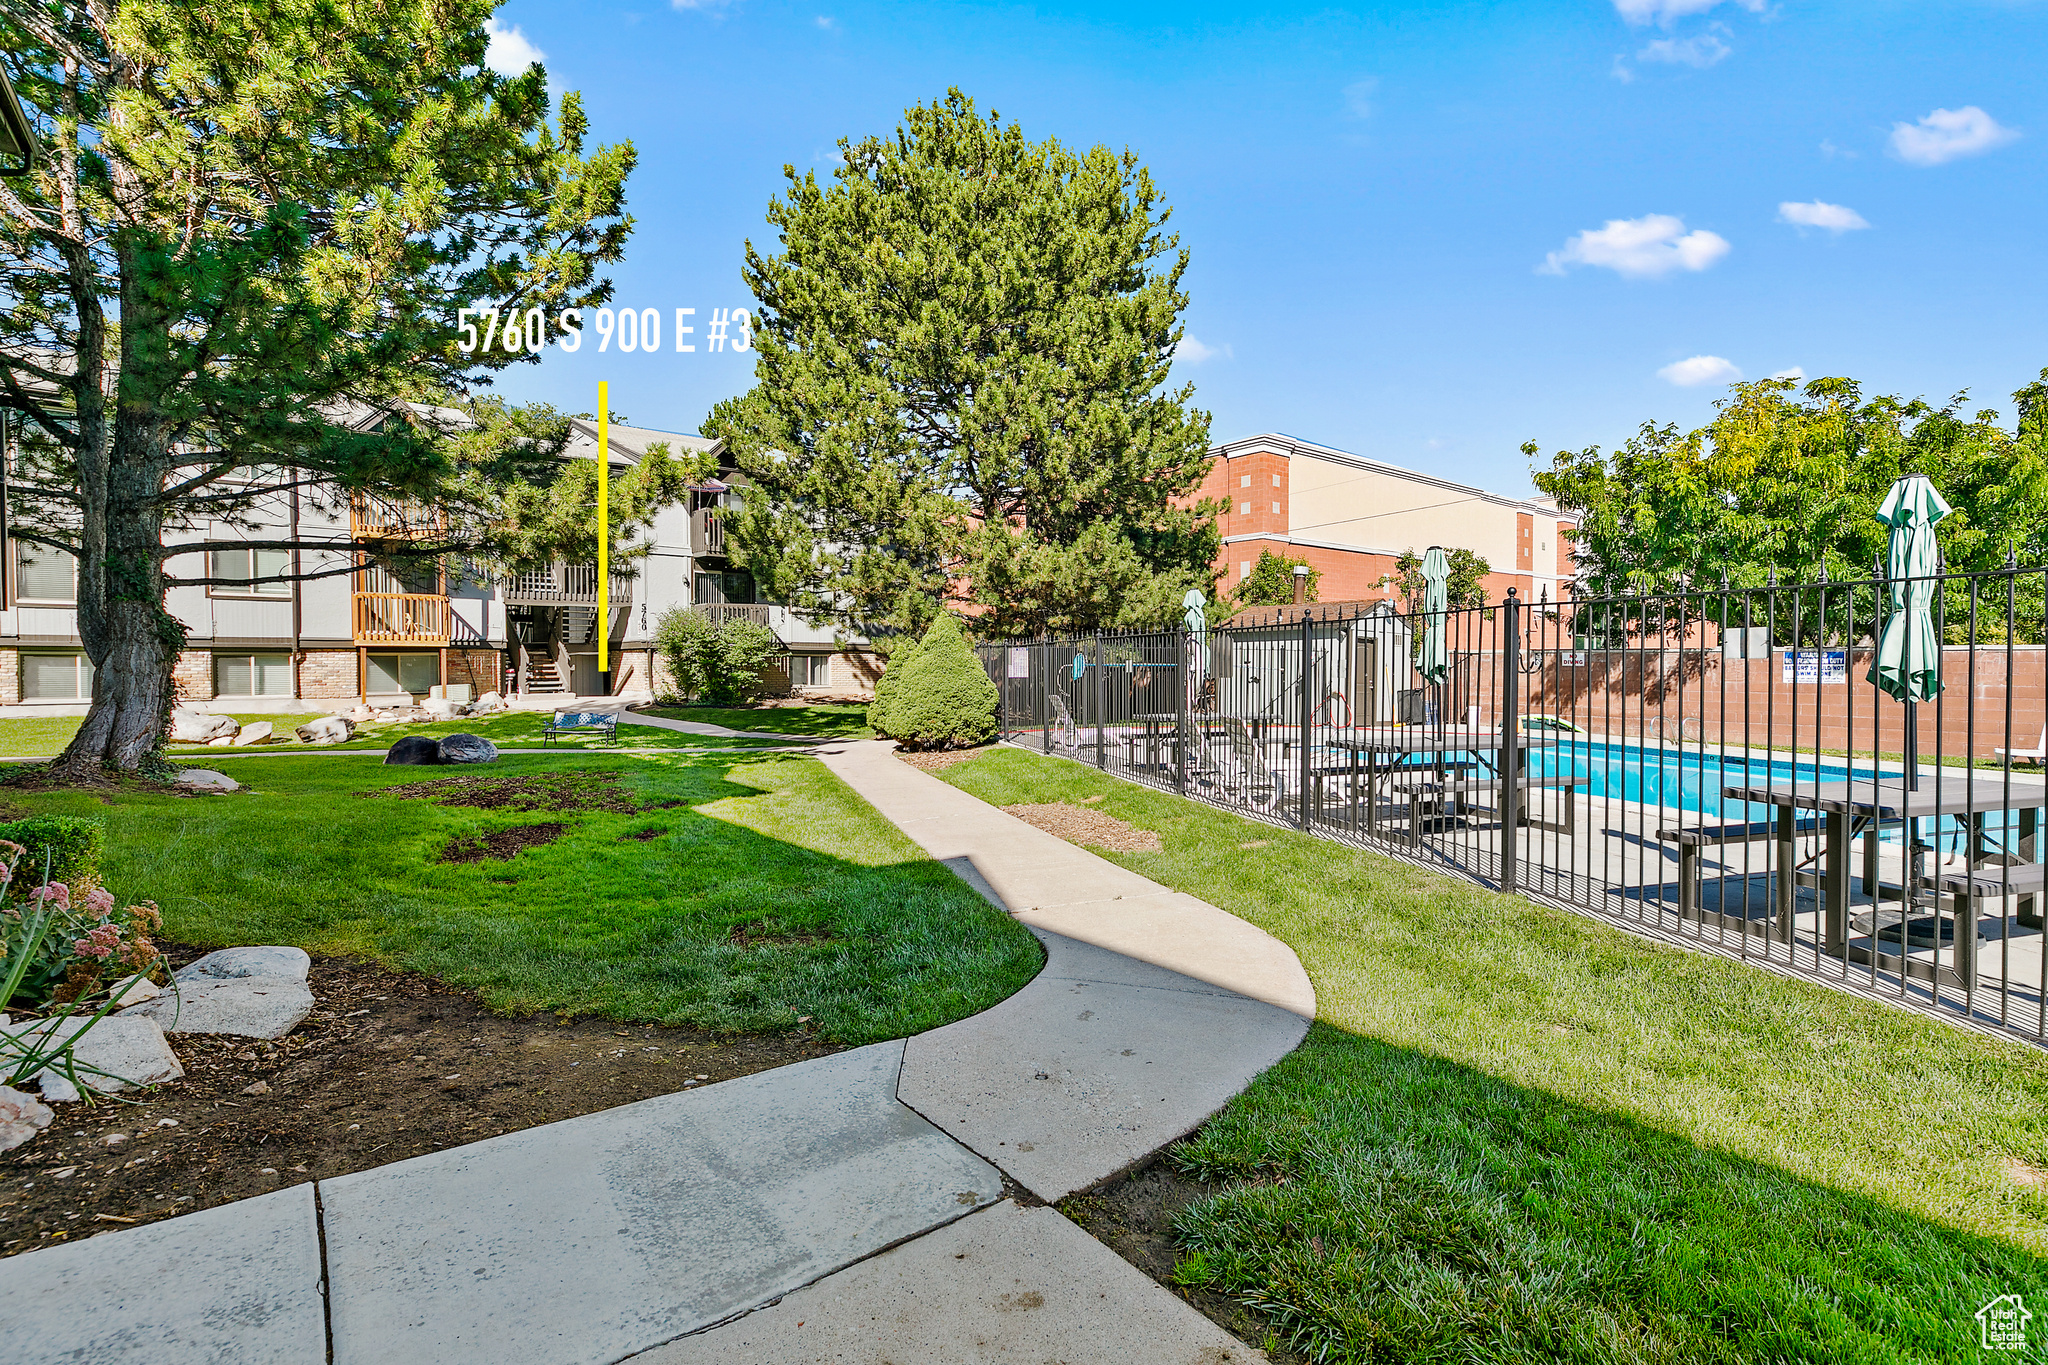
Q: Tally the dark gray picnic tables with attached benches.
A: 3